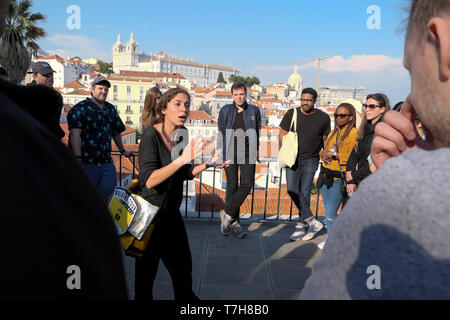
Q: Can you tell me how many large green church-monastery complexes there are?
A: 0